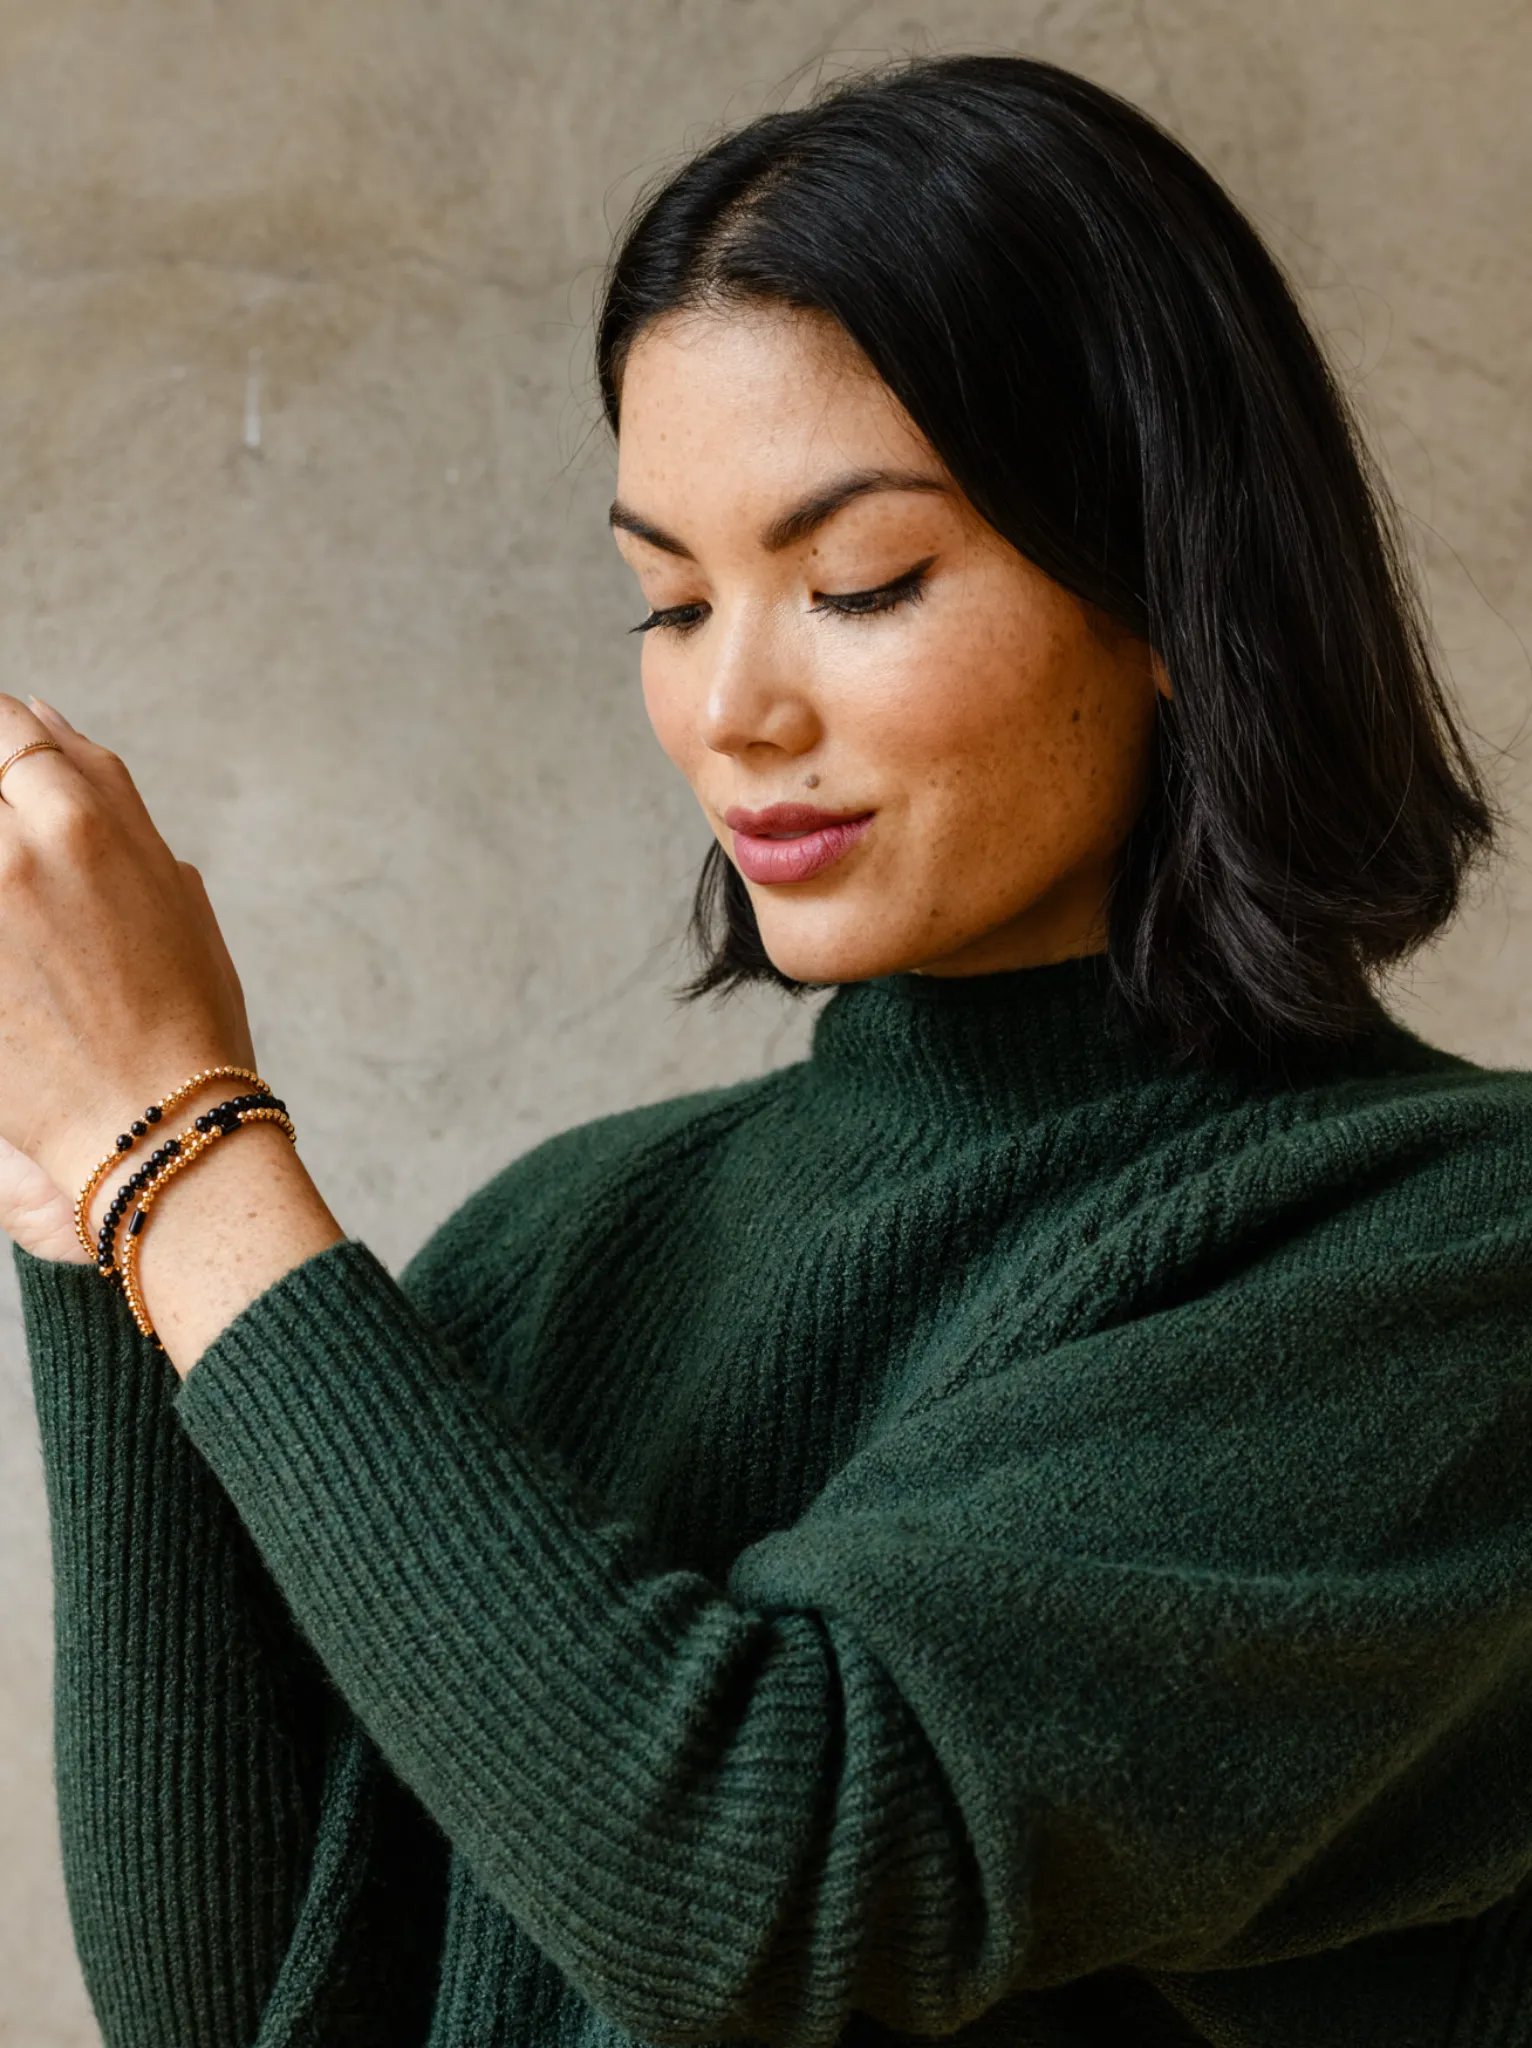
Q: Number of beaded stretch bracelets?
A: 3